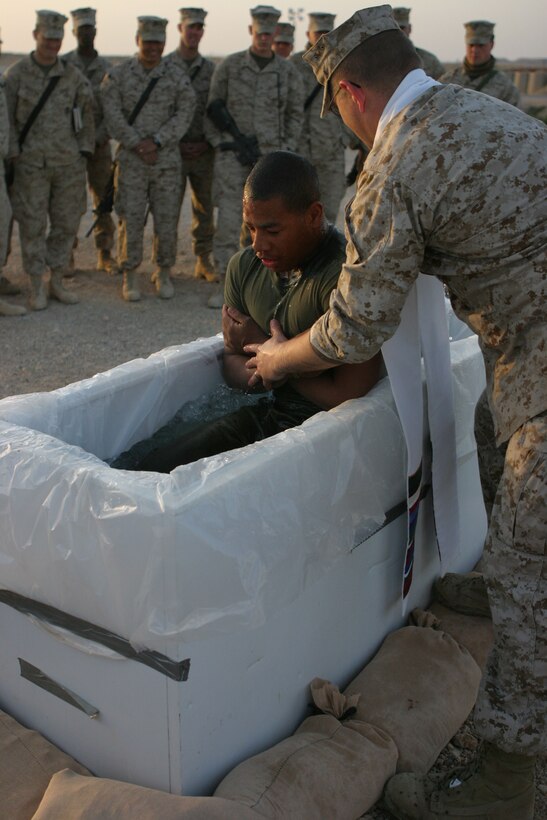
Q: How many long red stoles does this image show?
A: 0